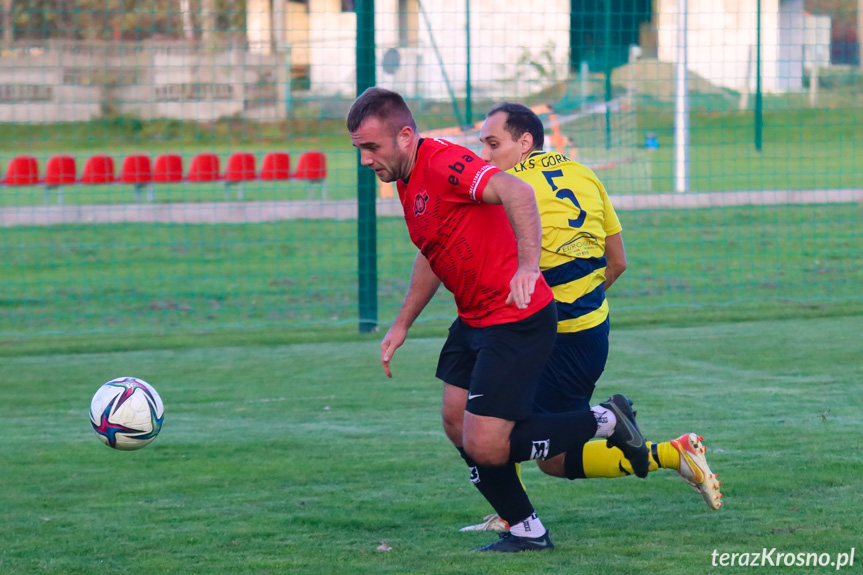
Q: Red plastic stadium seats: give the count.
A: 9